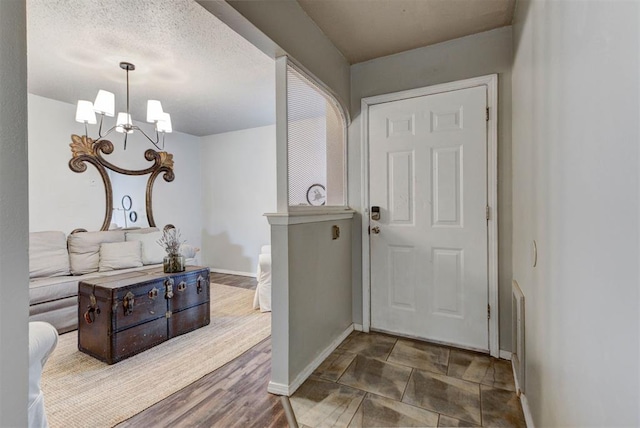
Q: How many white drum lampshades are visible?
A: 5